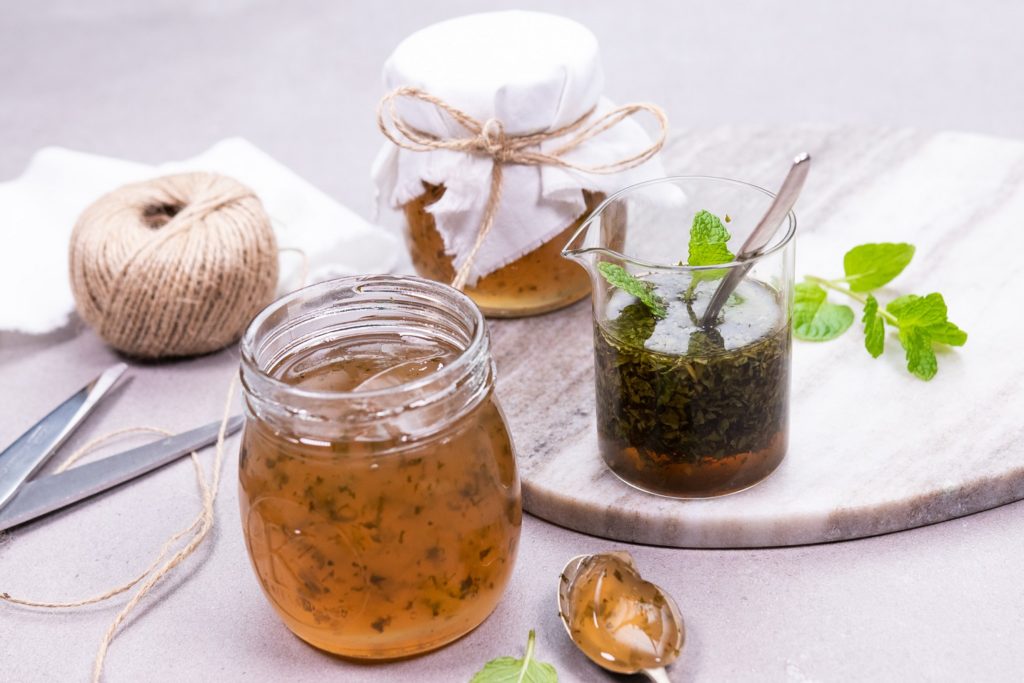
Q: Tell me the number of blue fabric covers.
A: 0